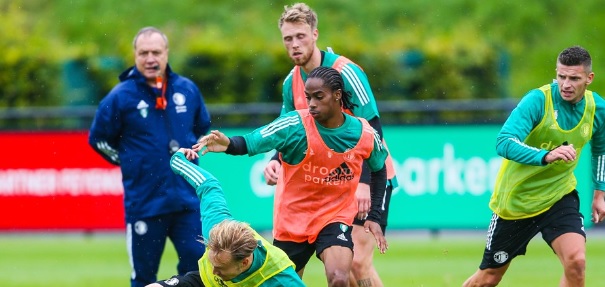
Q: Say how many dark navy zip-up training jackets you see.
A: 1